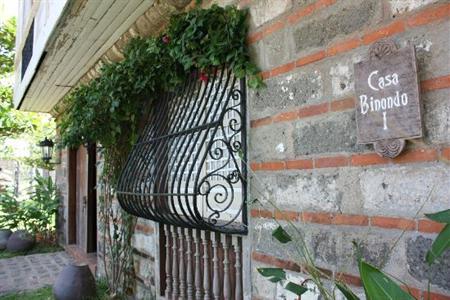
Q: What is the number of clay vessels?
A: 3